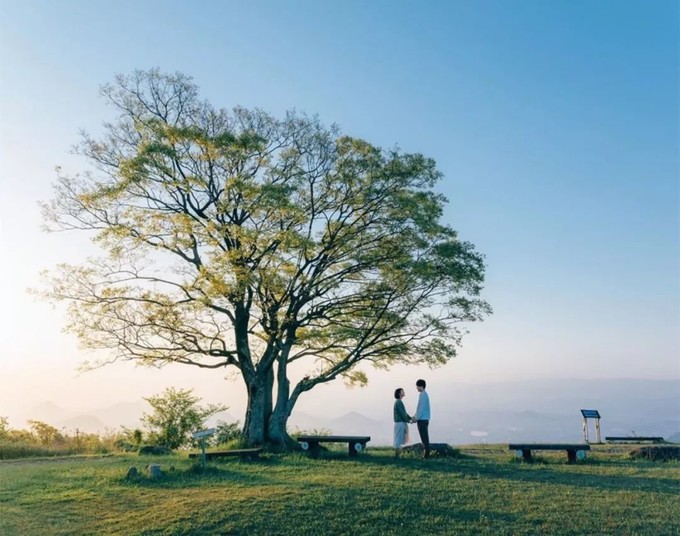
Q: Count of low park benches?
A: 4